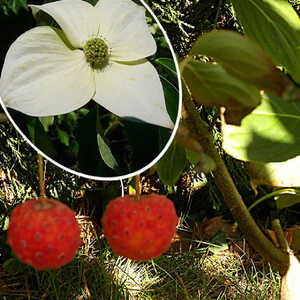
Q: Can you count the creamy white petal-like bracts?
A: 4